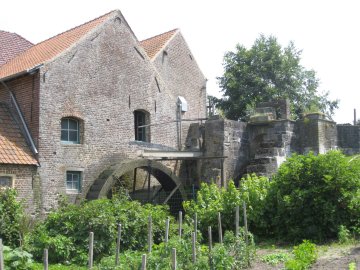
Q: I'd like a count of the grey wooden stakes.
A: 15